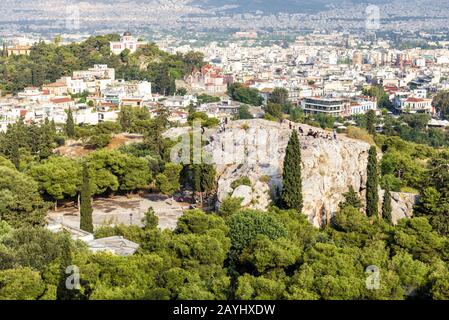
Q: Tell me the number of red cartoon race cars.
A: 0